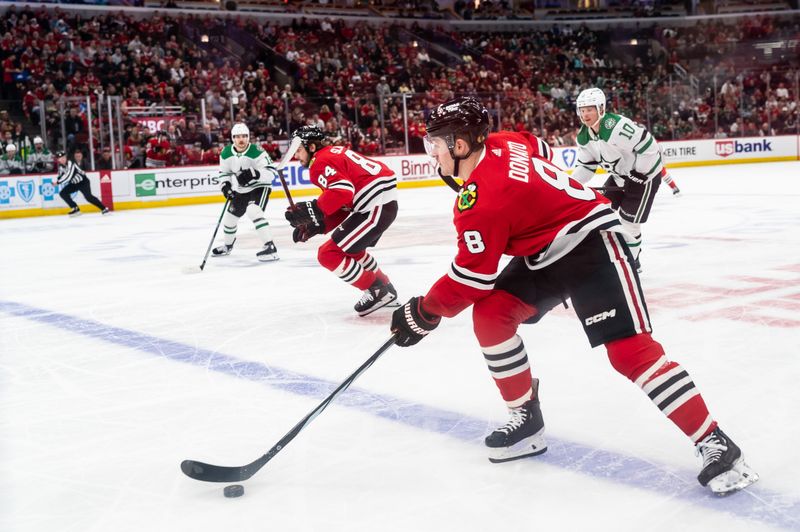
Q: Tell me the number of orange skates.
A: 0